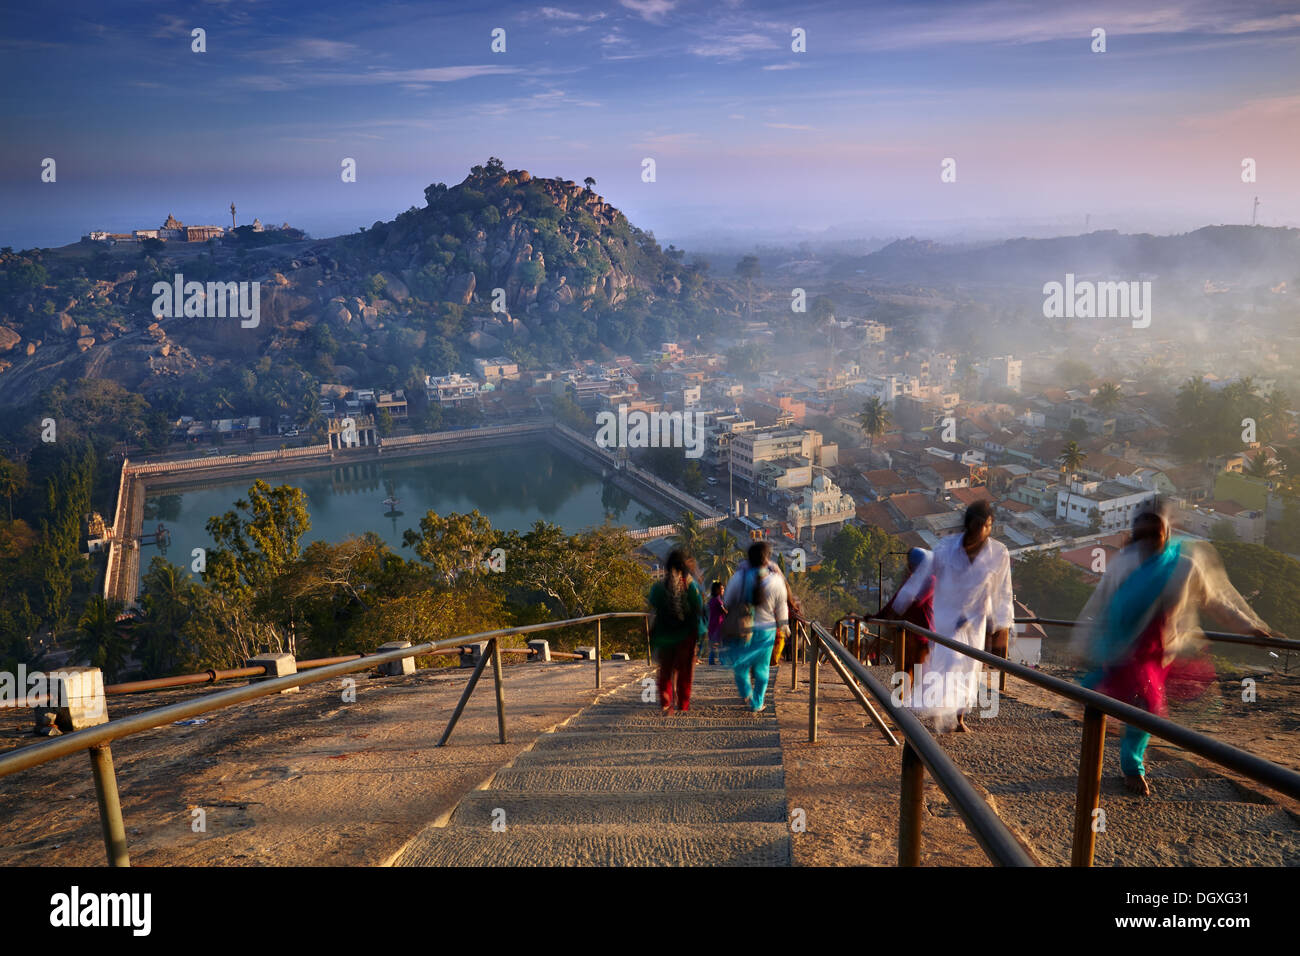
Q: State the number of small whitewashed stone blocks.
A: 7